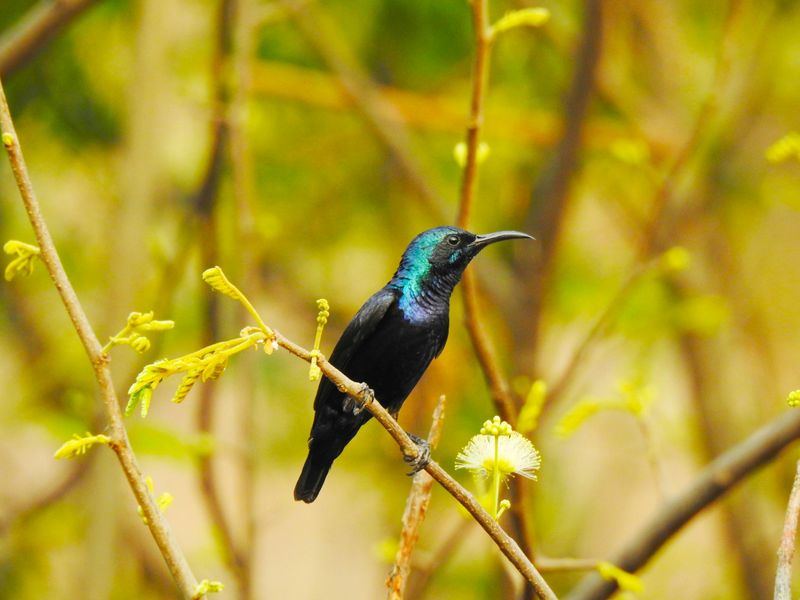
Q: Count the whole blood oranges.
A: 0